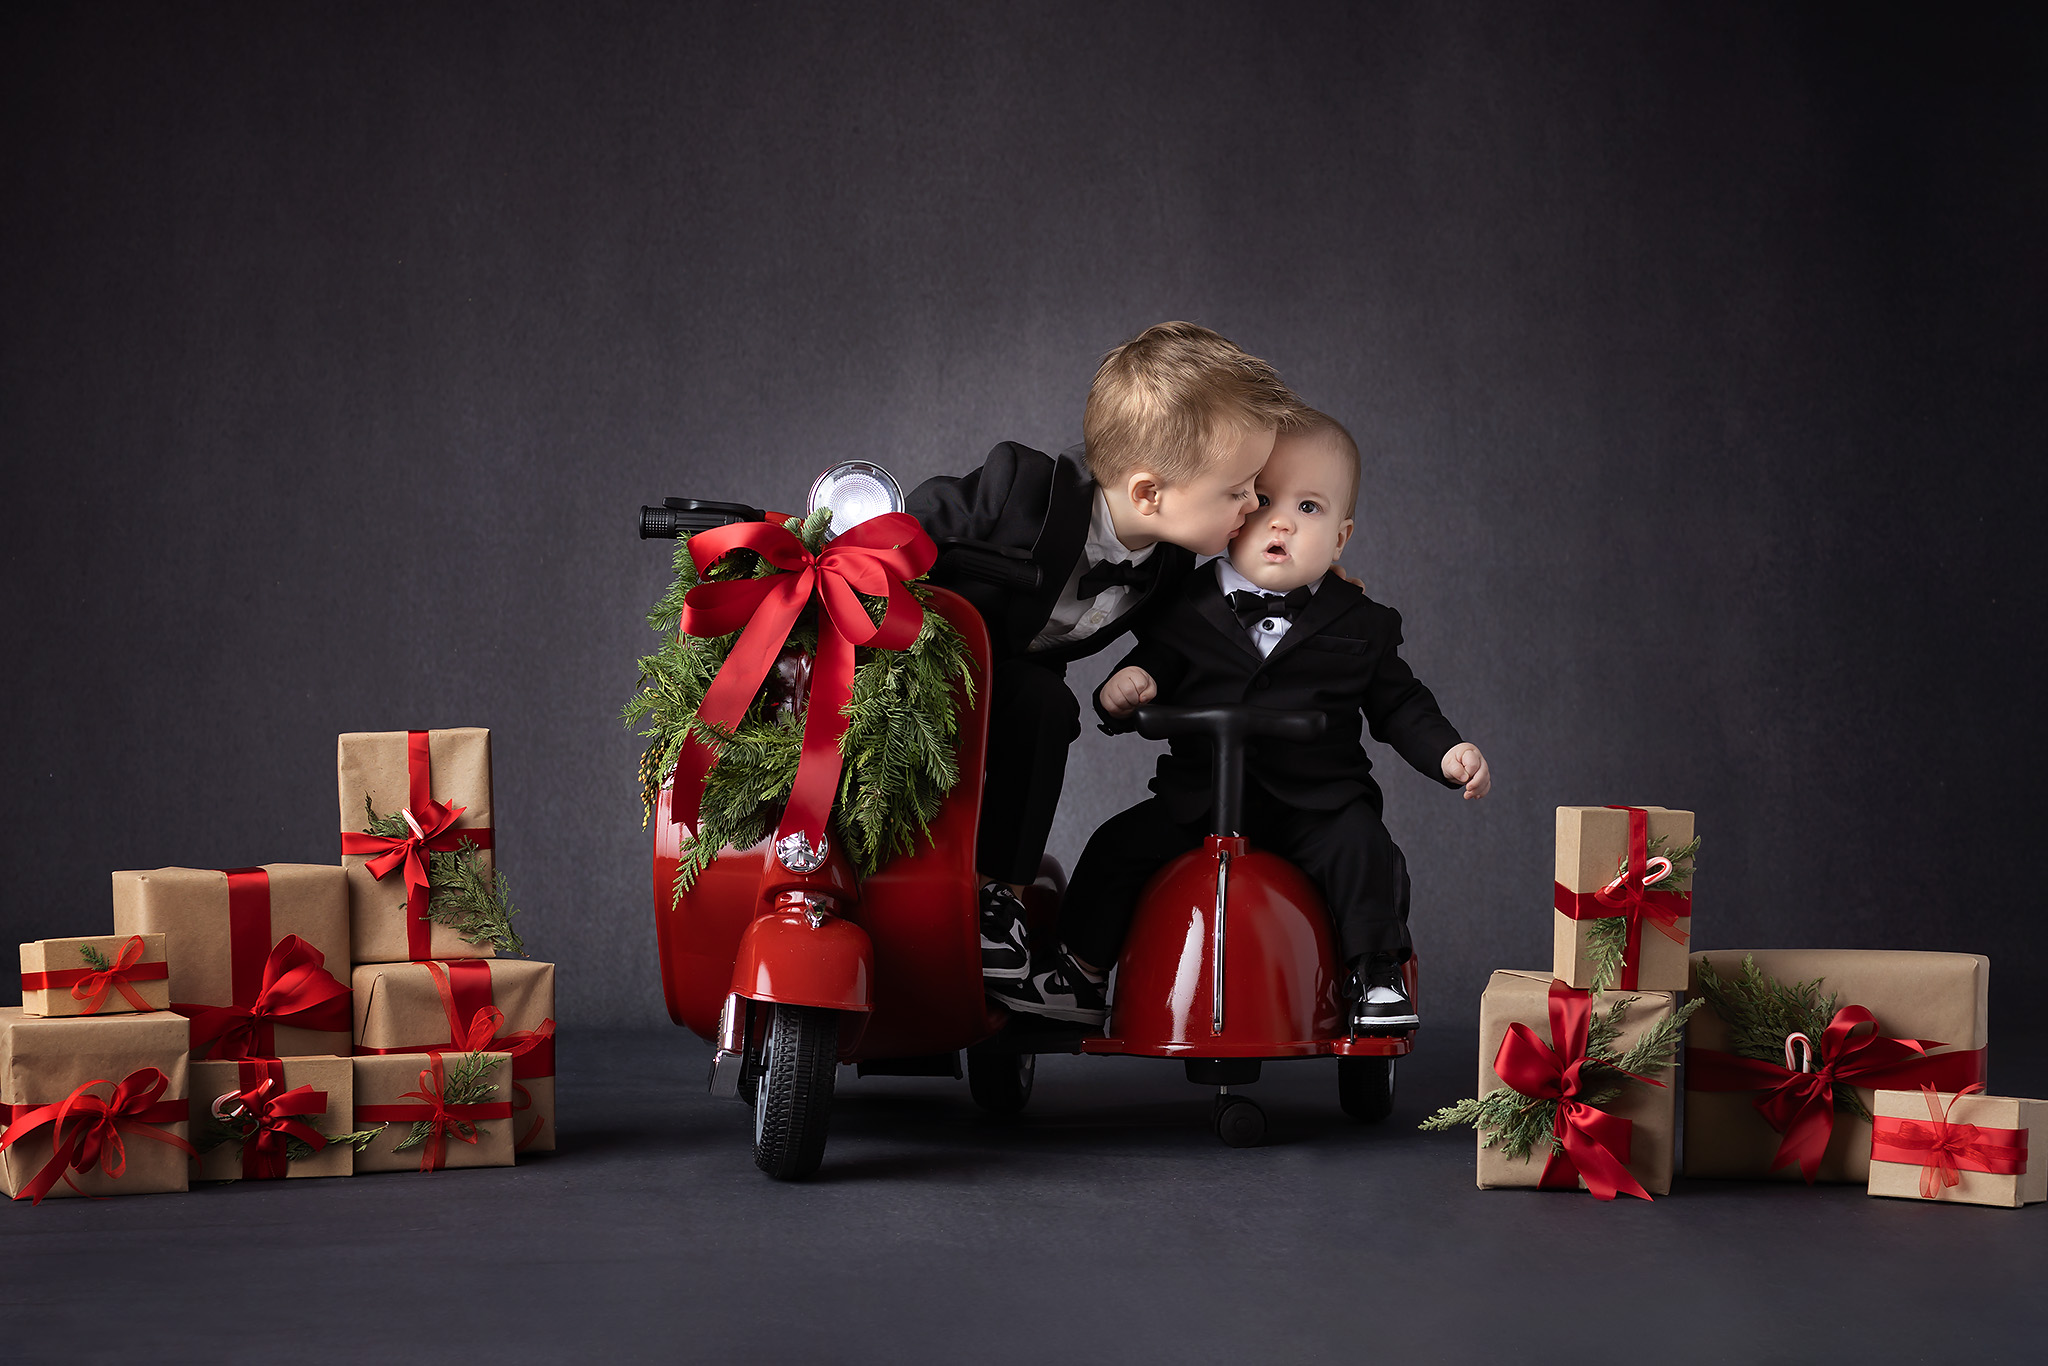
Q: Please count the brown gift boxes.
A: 11